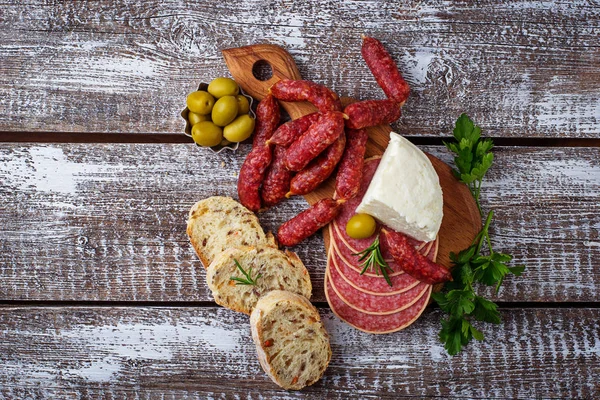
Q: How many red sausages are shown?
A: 12